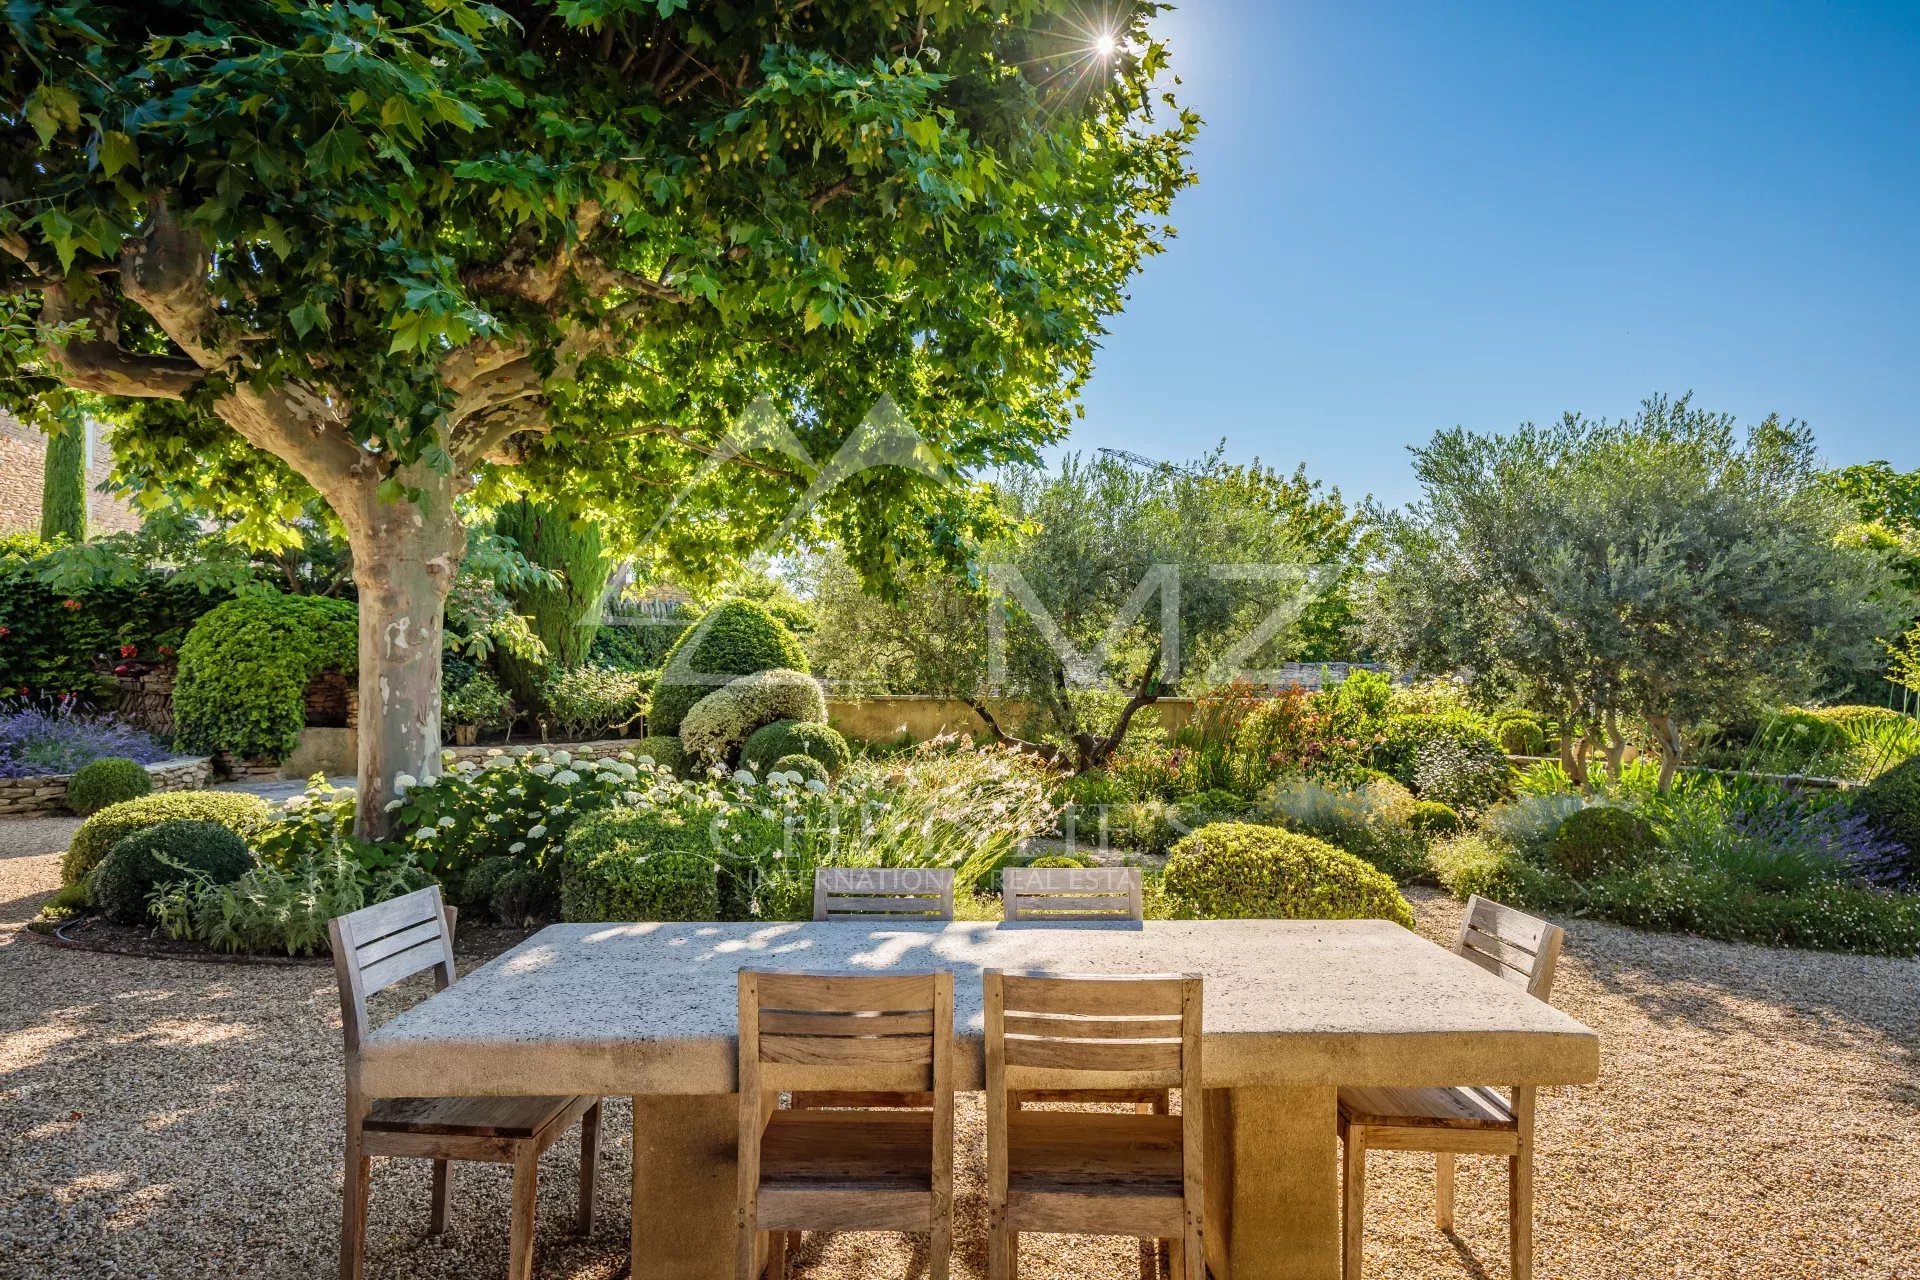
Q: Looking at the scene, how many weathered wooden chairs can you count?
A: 6